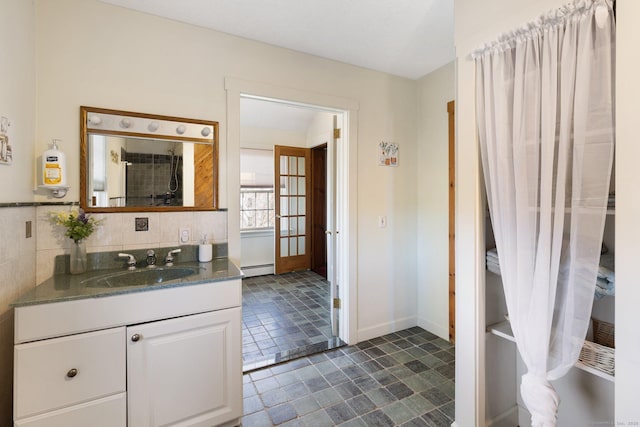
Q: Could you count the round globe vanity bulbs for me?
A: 5